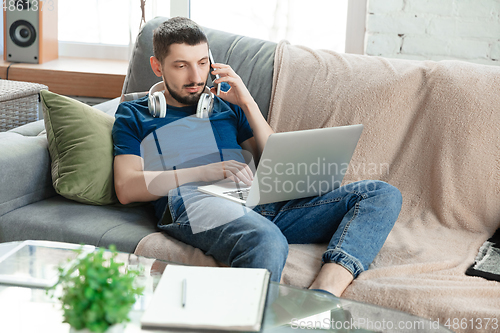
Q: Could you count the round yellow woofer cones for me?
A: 0